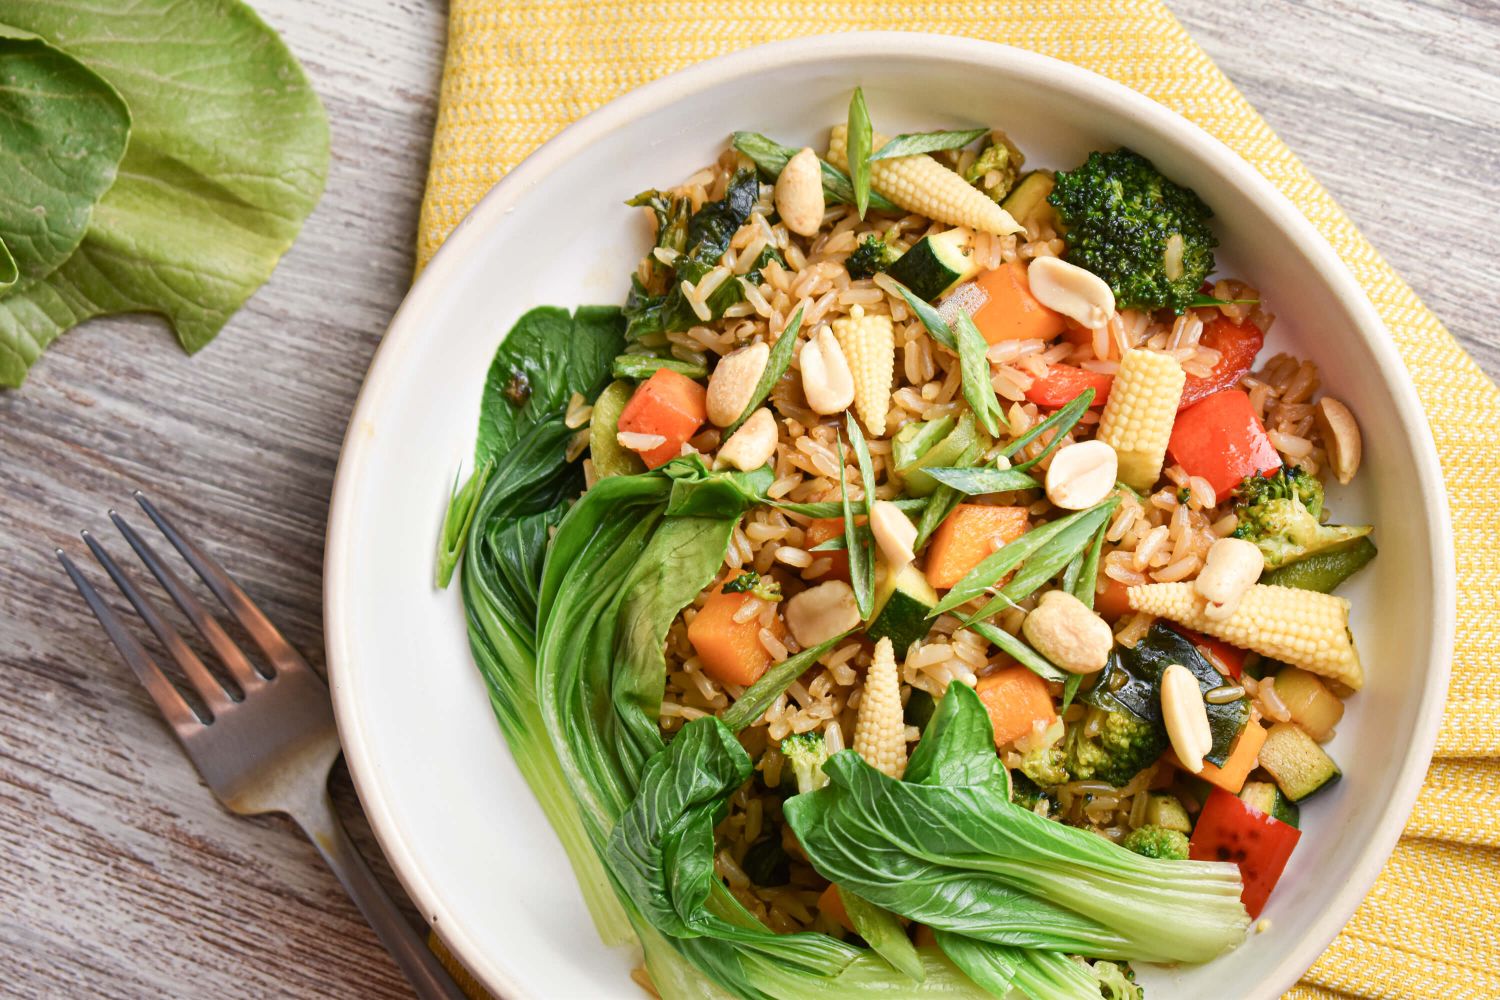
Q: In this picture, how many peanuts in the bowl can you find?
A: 12